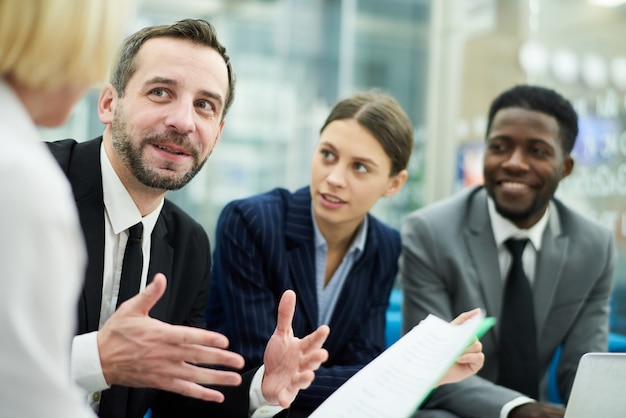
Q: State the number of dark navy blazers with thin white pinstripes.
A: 1